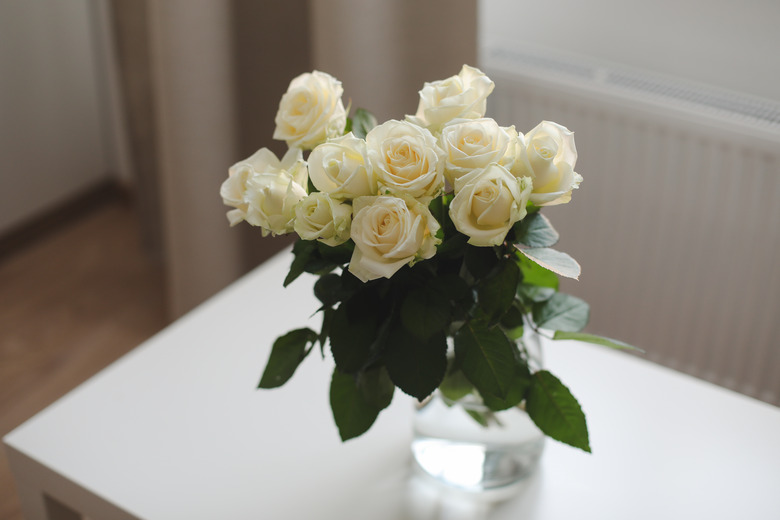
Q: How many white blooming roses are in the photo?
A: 11